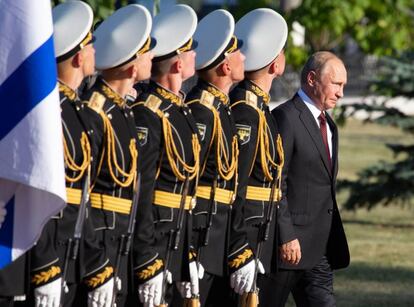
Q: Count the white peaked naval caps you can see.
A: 5